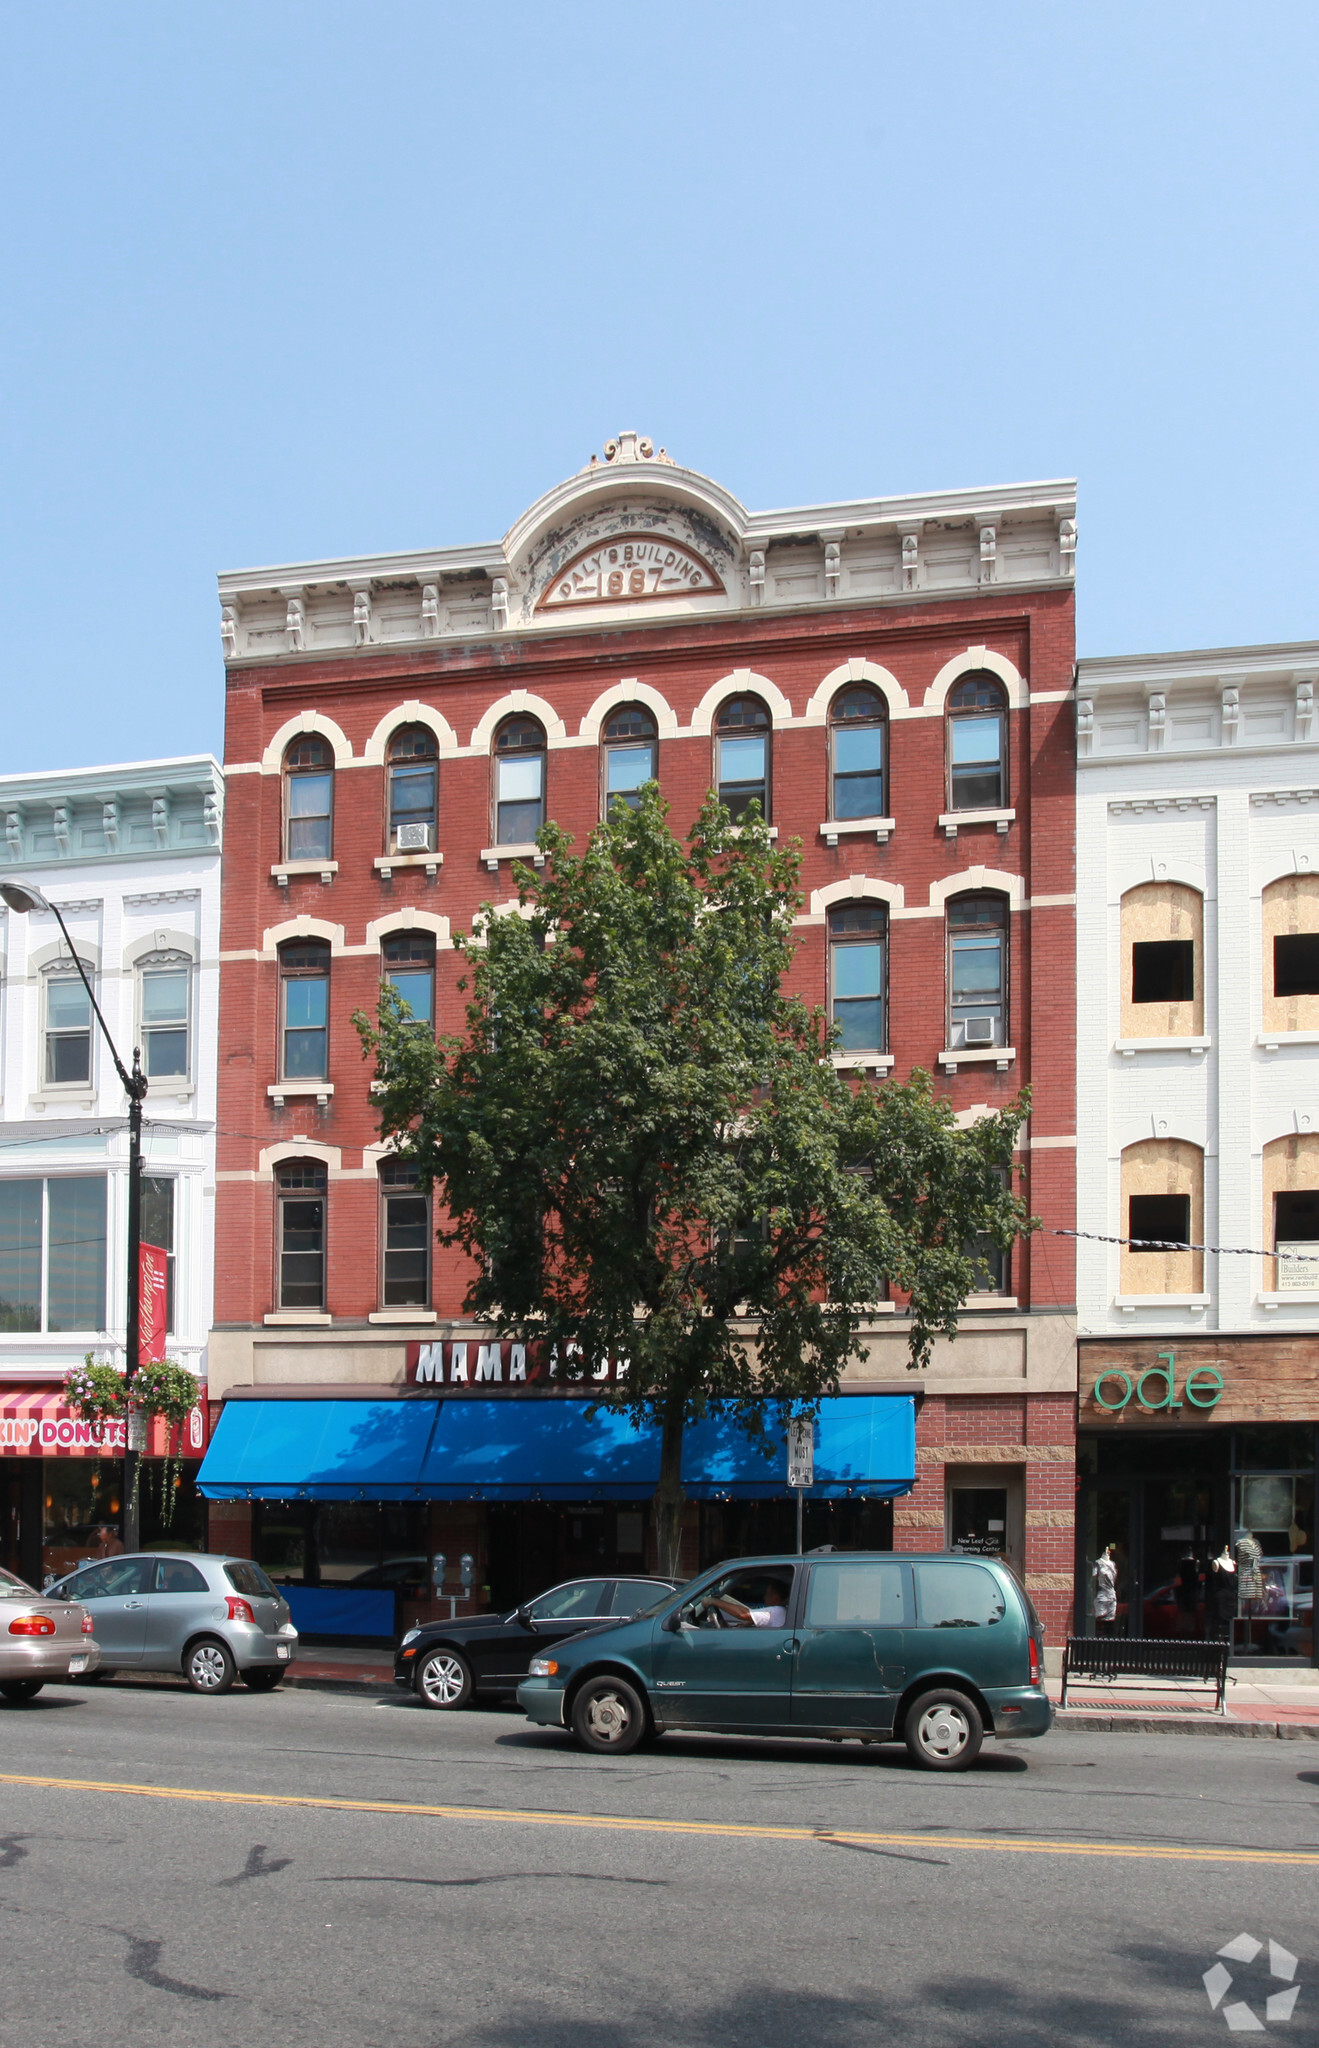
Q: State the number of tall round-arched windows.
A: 7